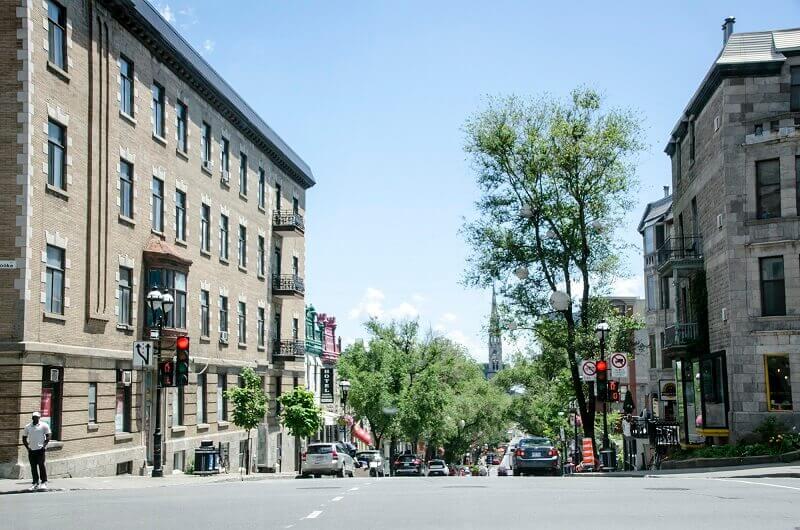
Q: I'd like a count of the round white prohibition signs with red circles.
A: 2